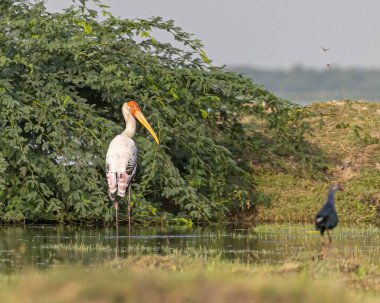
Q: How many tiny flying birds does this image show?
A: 2